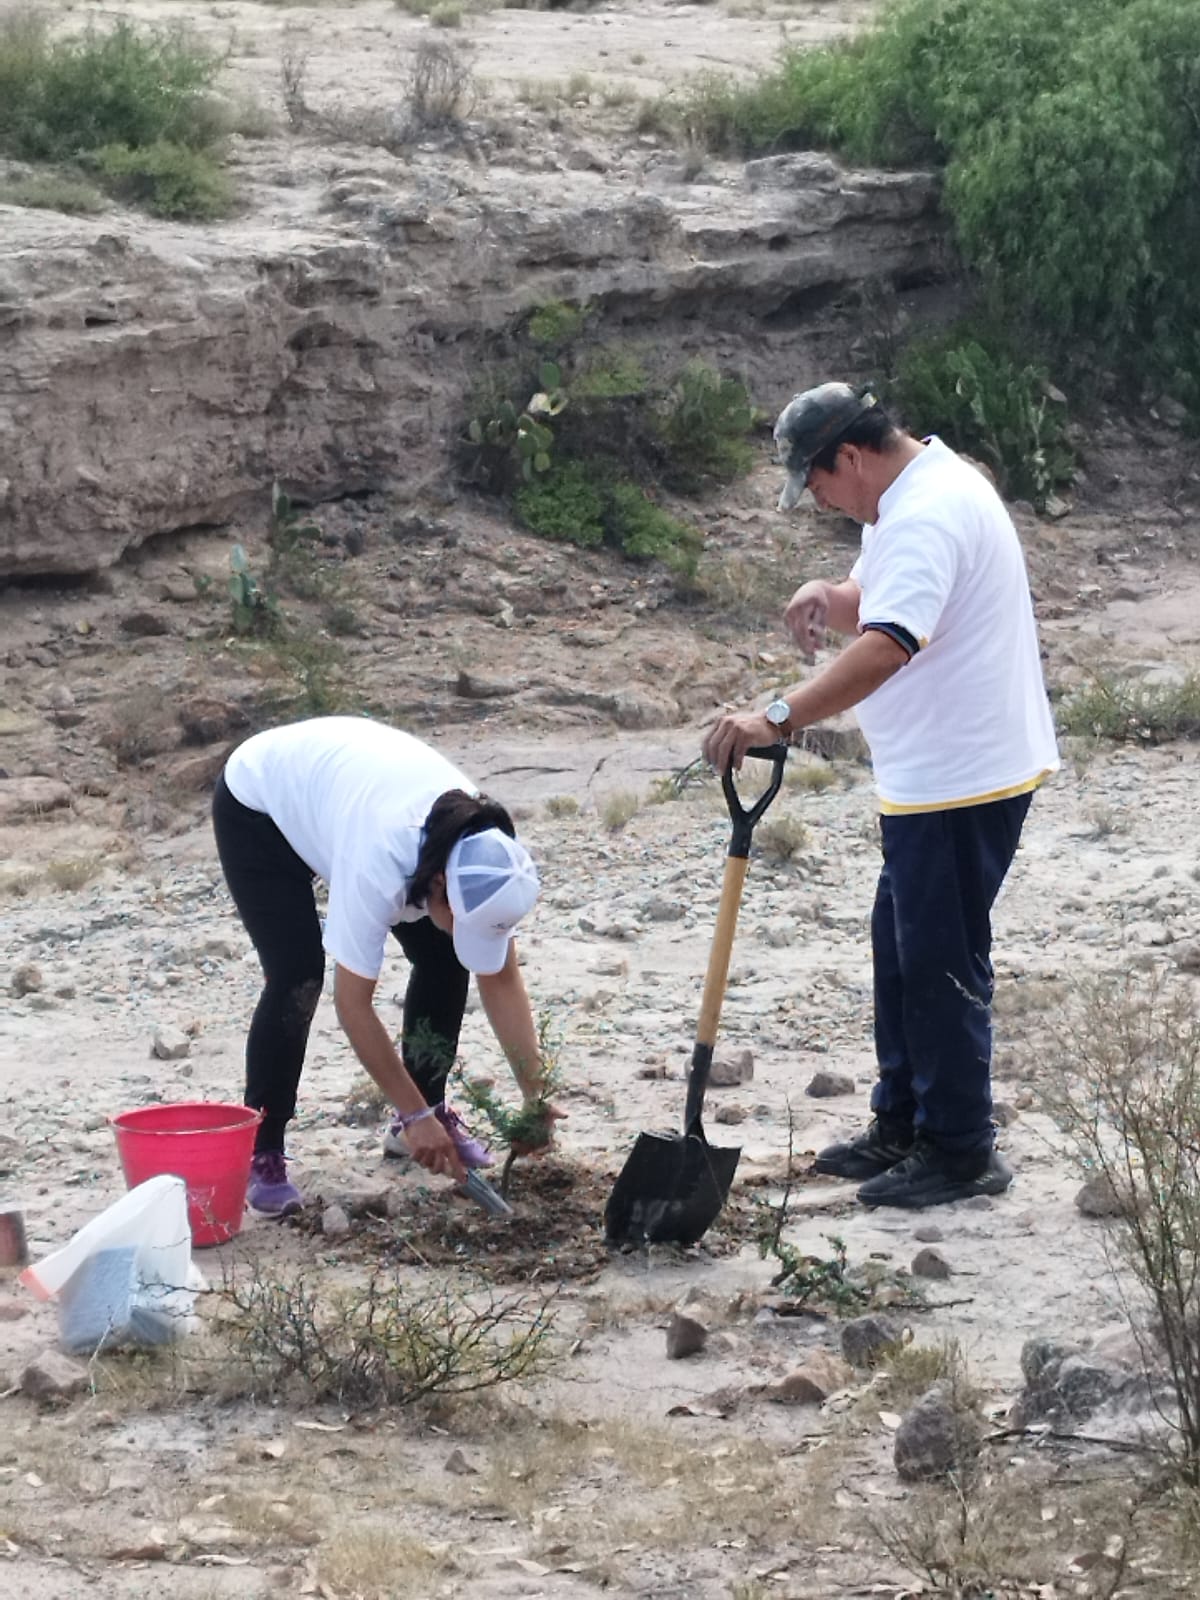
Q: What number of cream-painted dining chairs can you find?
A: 0